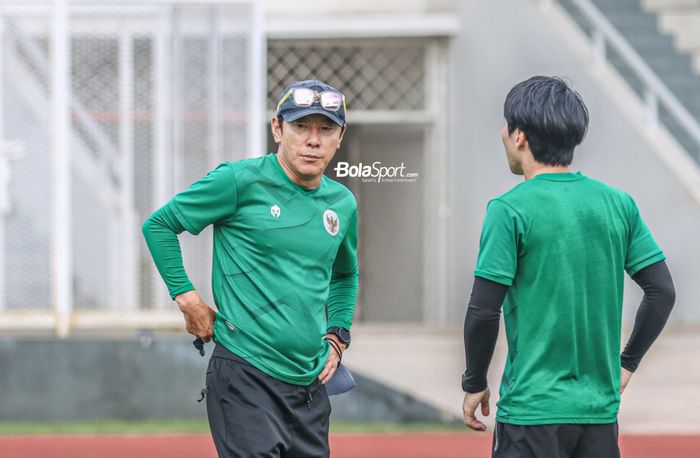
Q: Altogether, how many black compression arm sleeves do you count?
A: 2